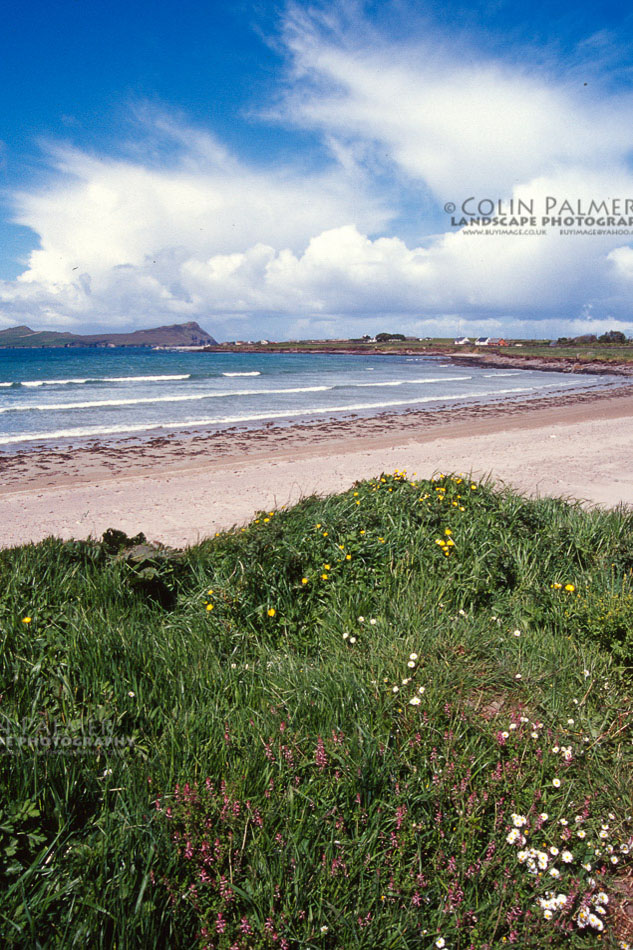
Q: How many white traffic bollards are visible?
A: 0